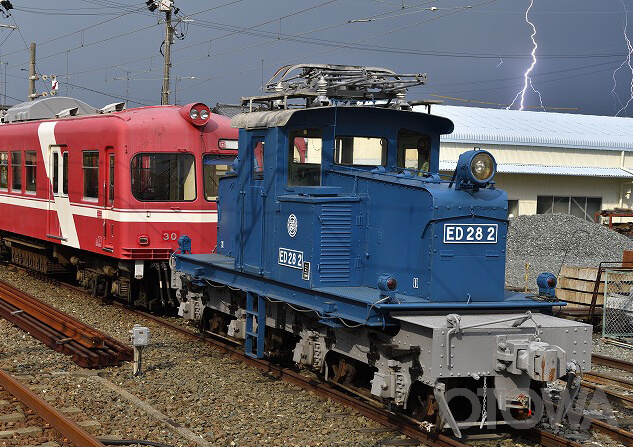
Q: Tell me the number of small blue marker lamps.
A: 3